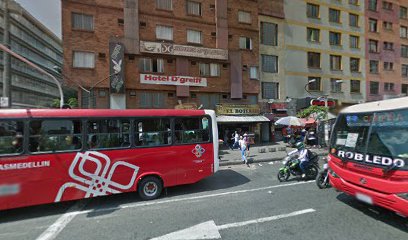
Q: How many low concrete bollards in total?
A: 3